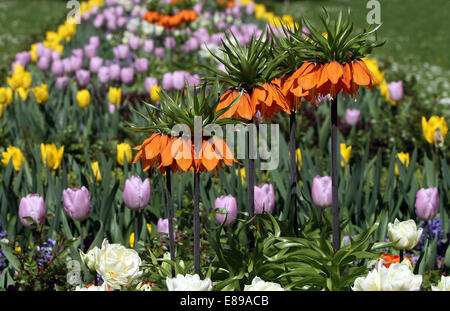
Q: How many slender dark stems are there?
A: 5